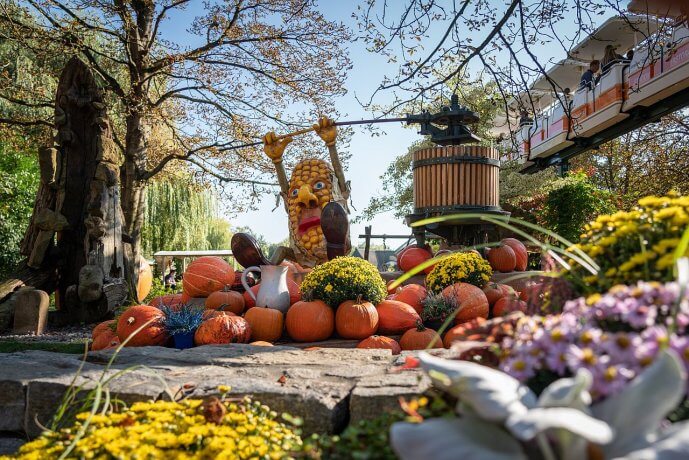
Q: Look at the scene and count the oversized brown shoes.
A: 2